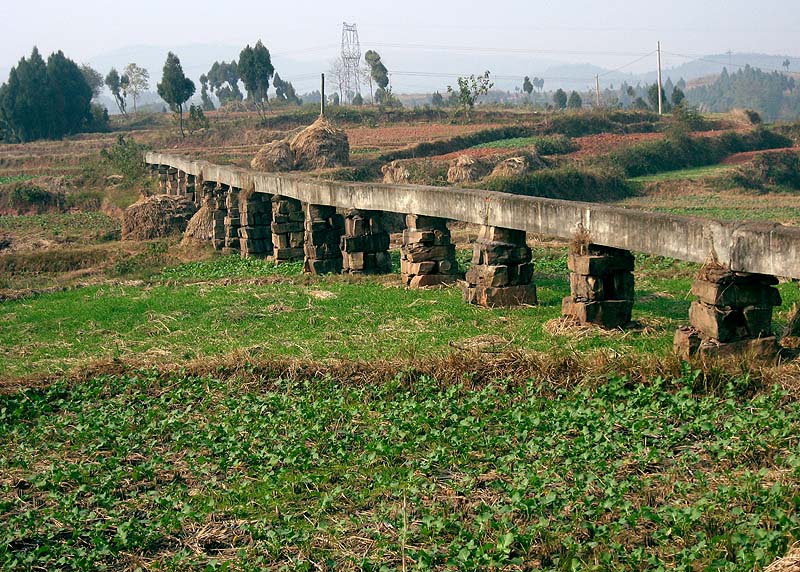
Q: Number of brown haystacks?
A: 7